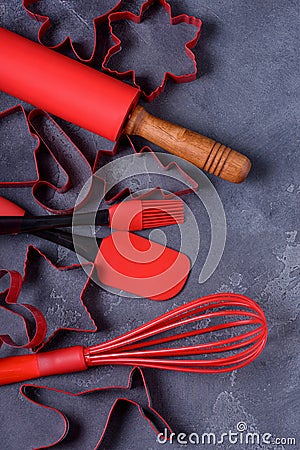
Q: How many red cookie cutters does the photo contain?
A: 8